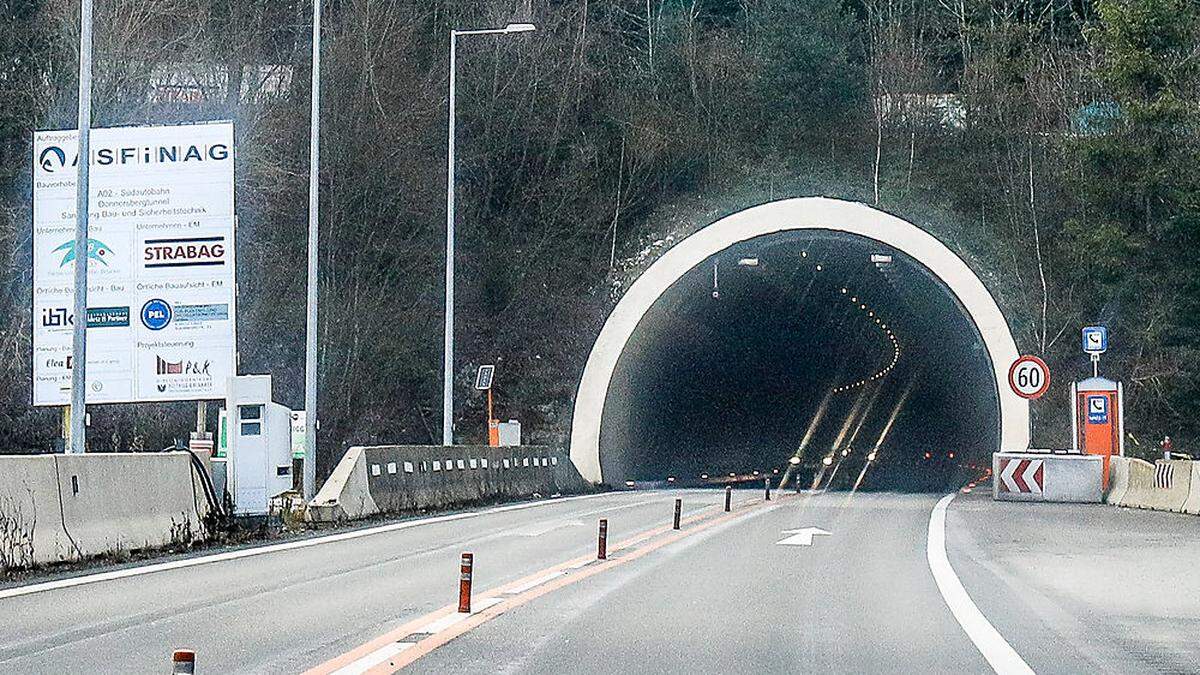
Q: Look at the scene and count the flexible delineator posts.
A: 7